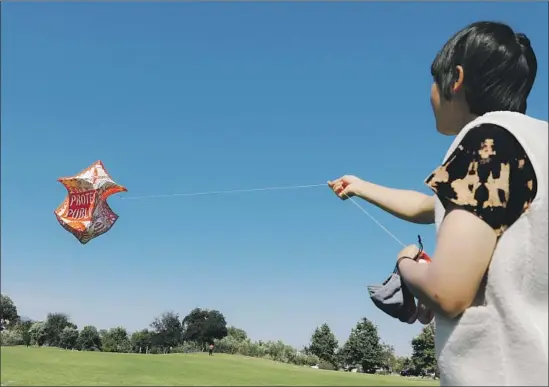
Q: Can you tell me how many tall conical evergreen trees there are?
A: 3